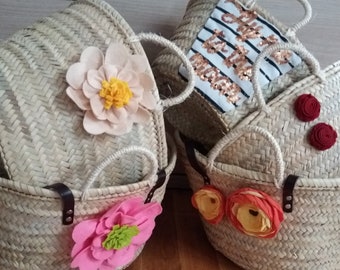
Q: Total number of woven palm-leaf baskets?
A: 5